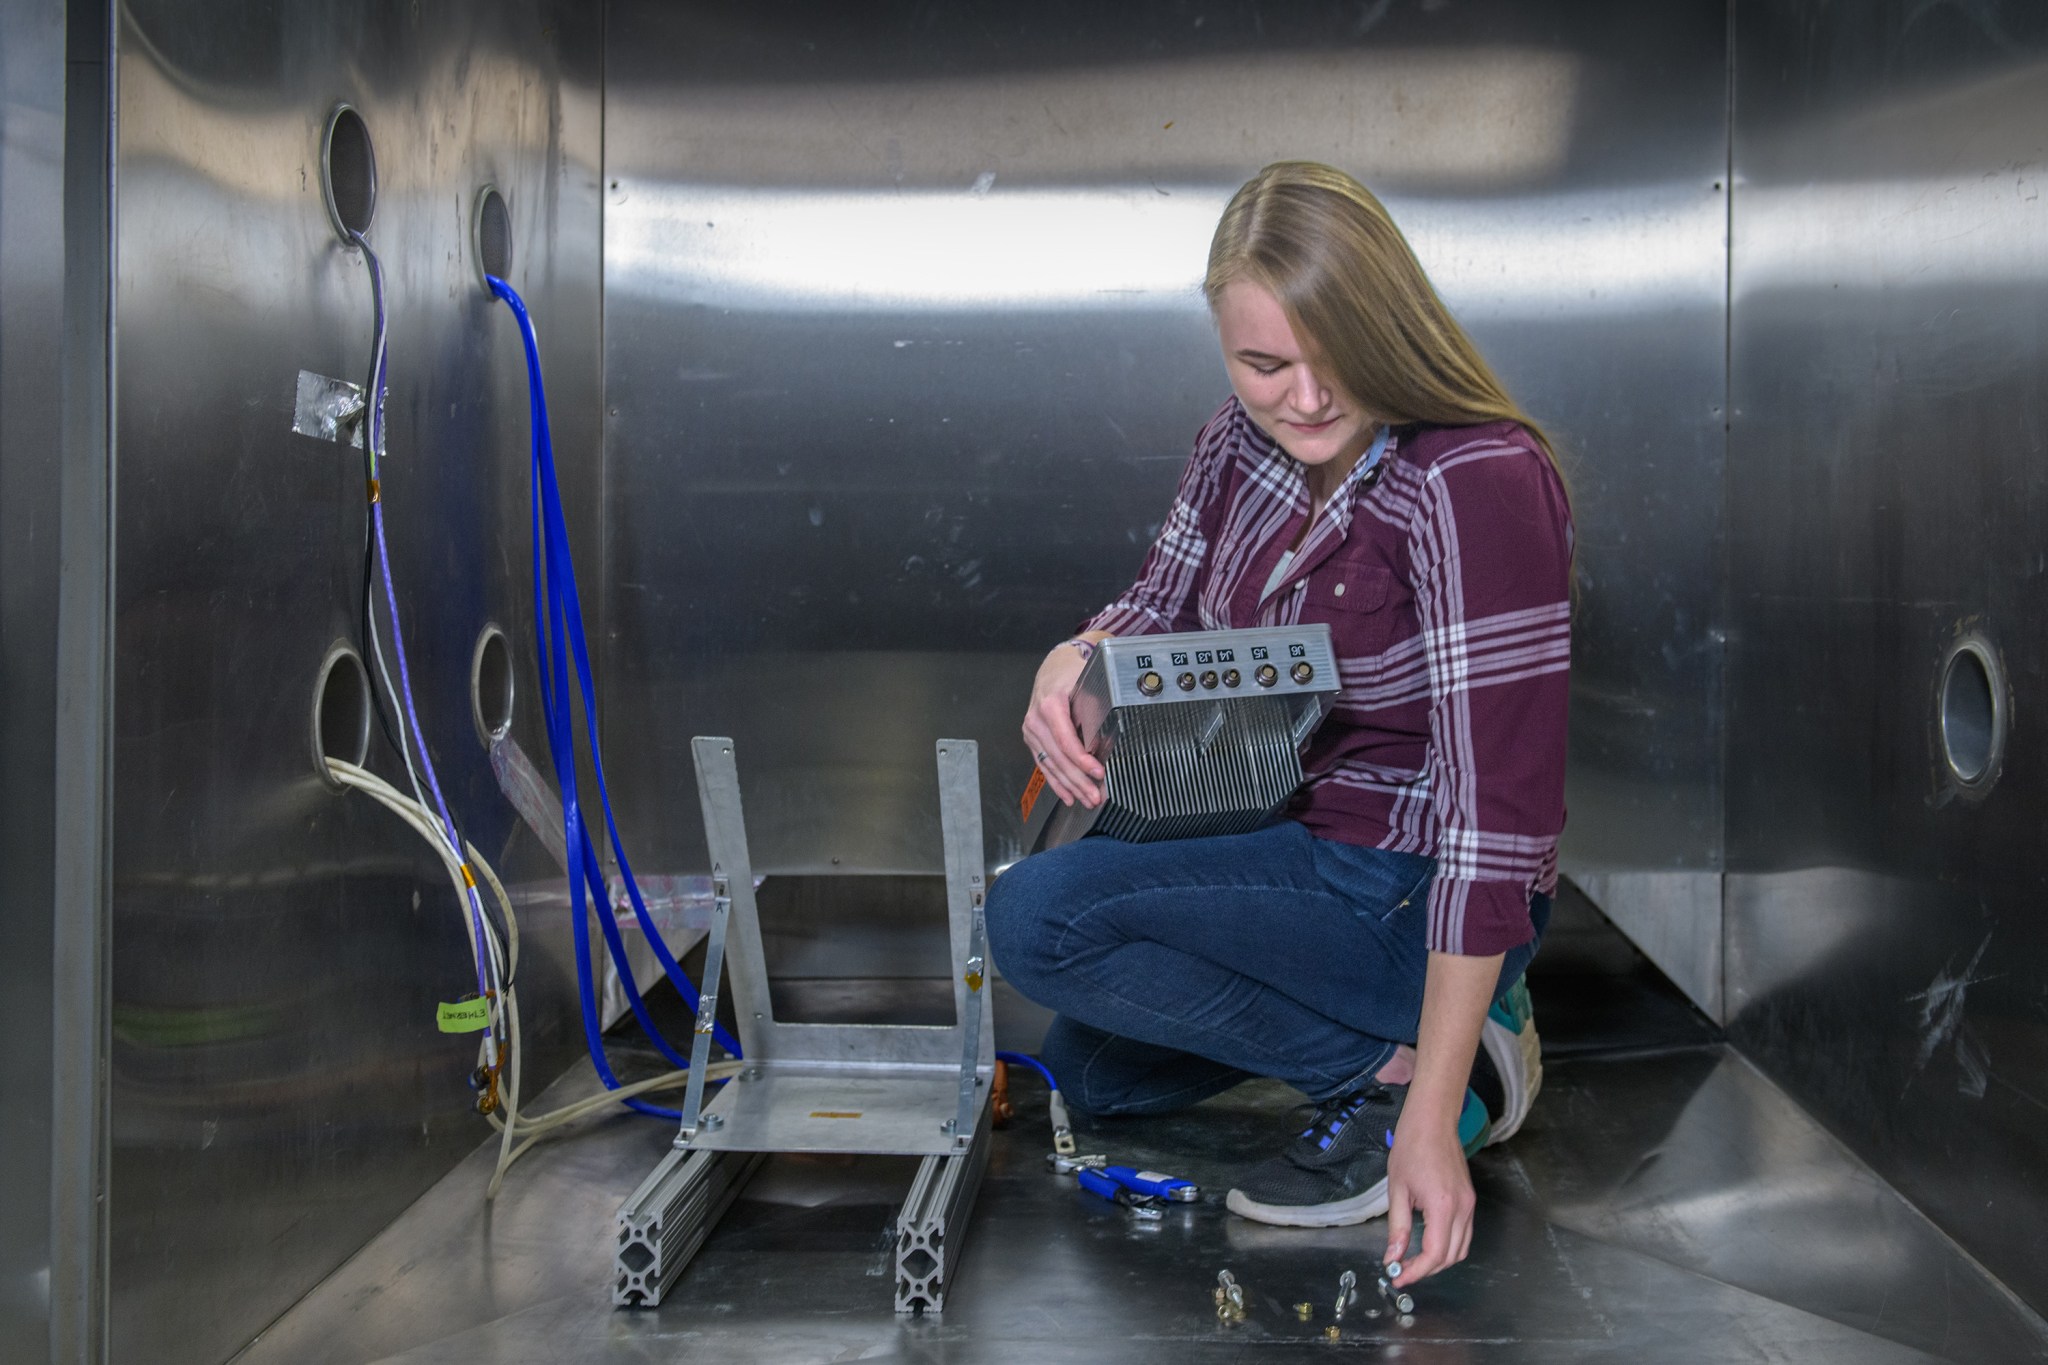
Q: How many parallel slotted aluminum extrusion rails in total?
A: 2